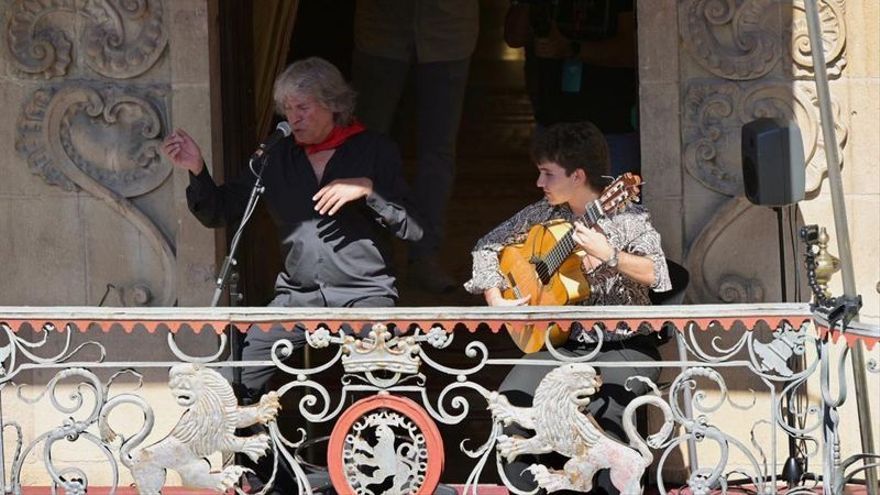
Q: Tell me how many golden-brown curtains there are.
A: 1